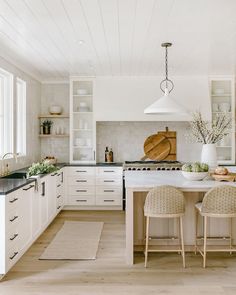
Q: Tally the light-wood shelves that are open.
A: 2